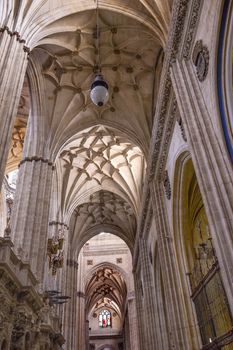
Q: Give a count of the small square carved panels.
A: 2